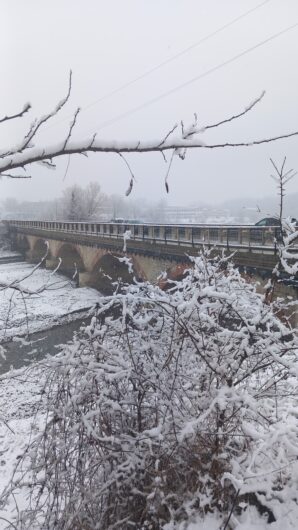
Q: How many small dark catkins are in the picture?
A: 2